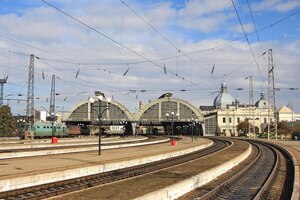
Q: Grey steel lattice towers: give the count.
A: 4